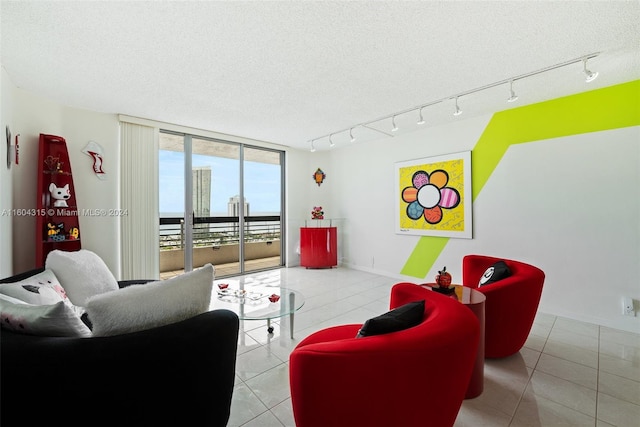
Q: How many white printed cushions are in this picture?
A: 2